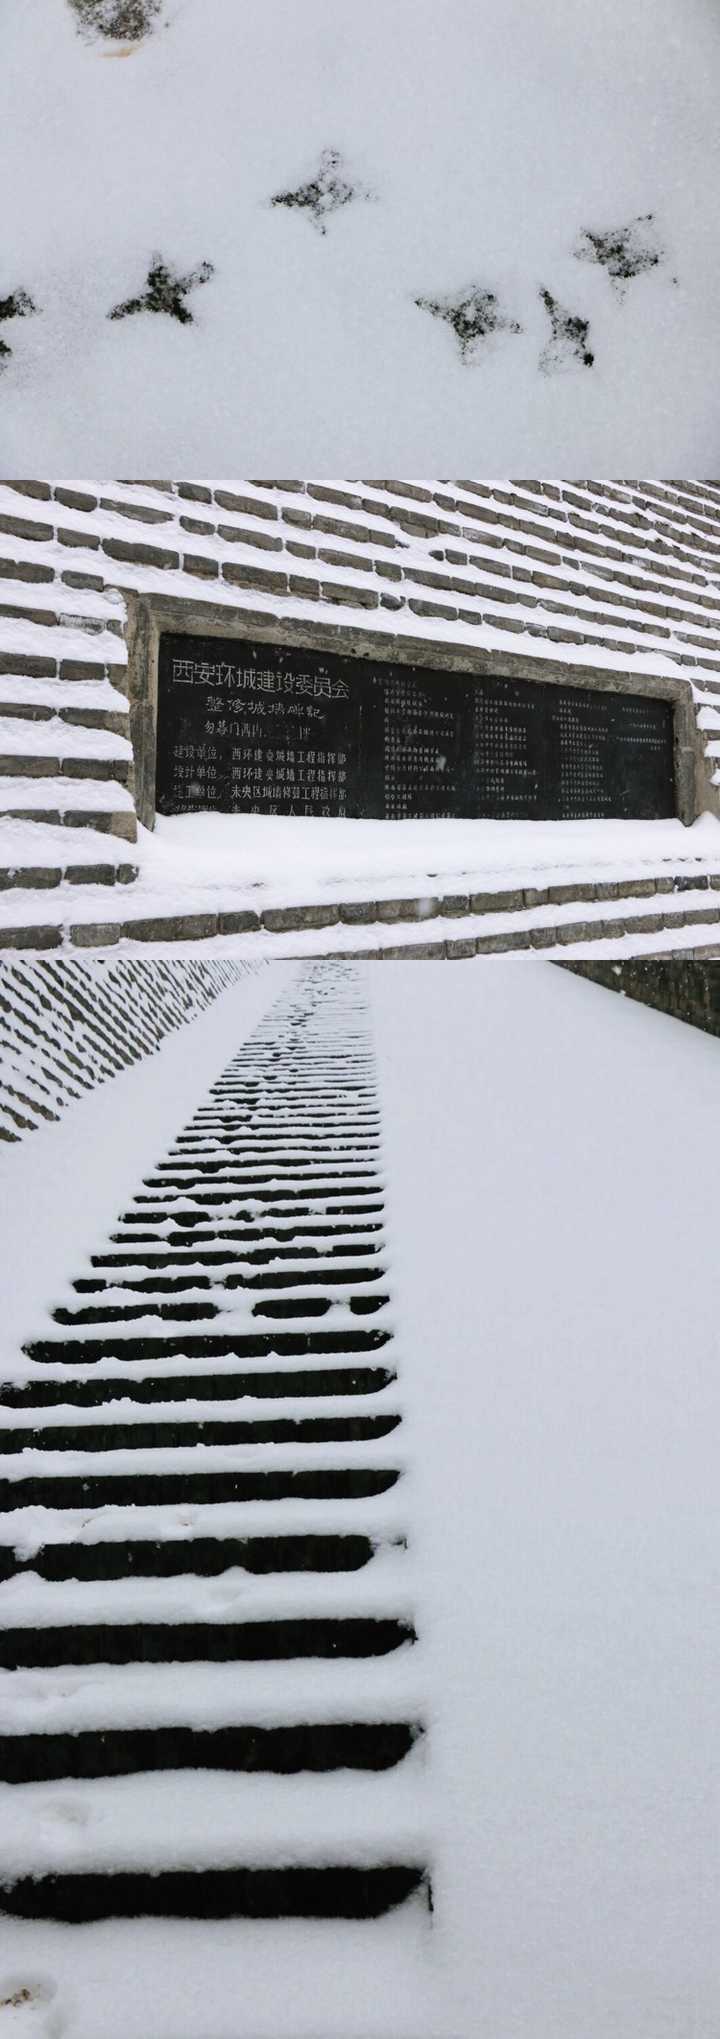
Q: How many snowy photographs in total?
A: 3